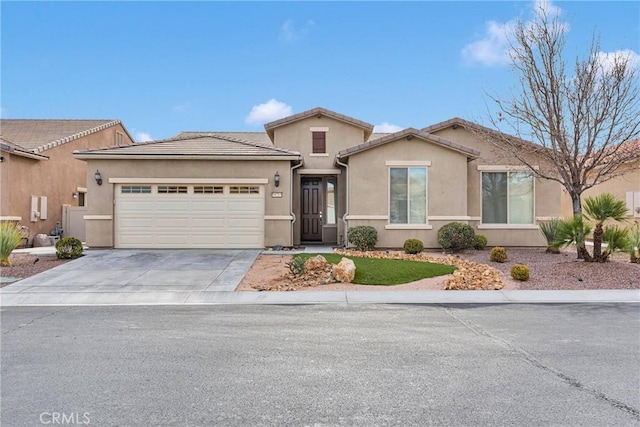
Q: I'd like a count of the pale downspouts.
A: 2